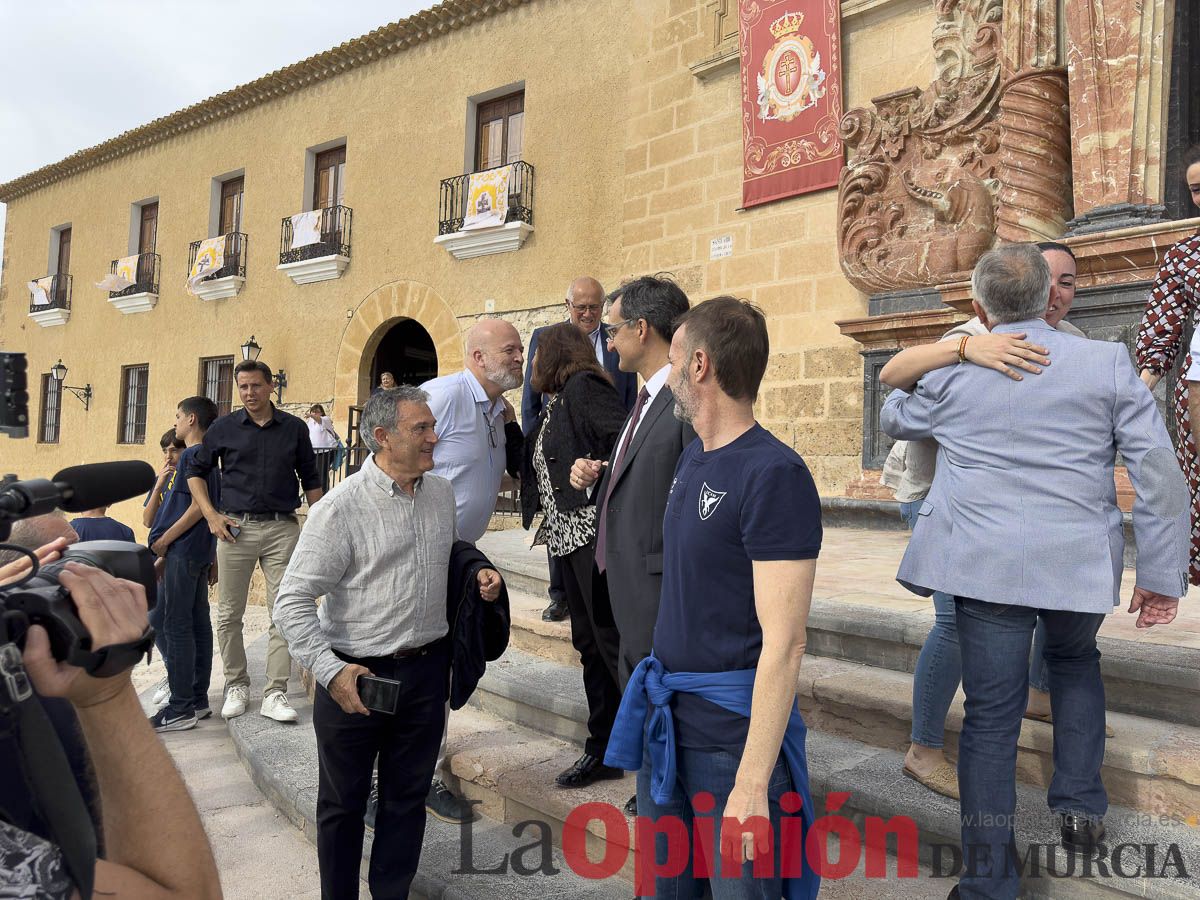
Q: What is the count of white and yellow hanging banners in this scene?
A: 5